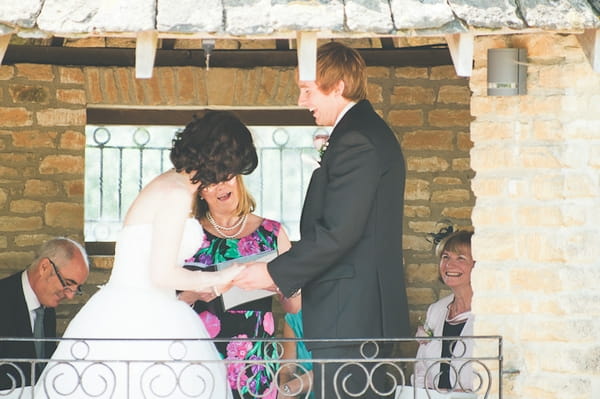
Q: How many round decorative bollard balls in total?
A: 0